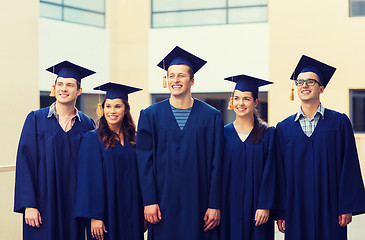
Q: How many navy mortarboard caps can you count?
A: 5